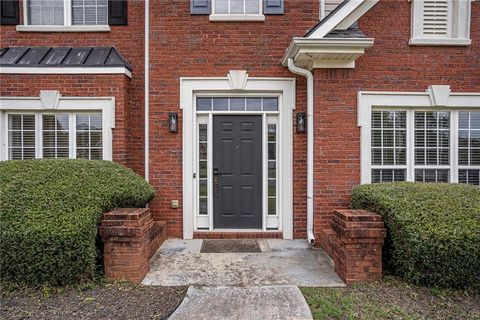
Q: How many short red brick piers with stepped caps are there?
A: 2